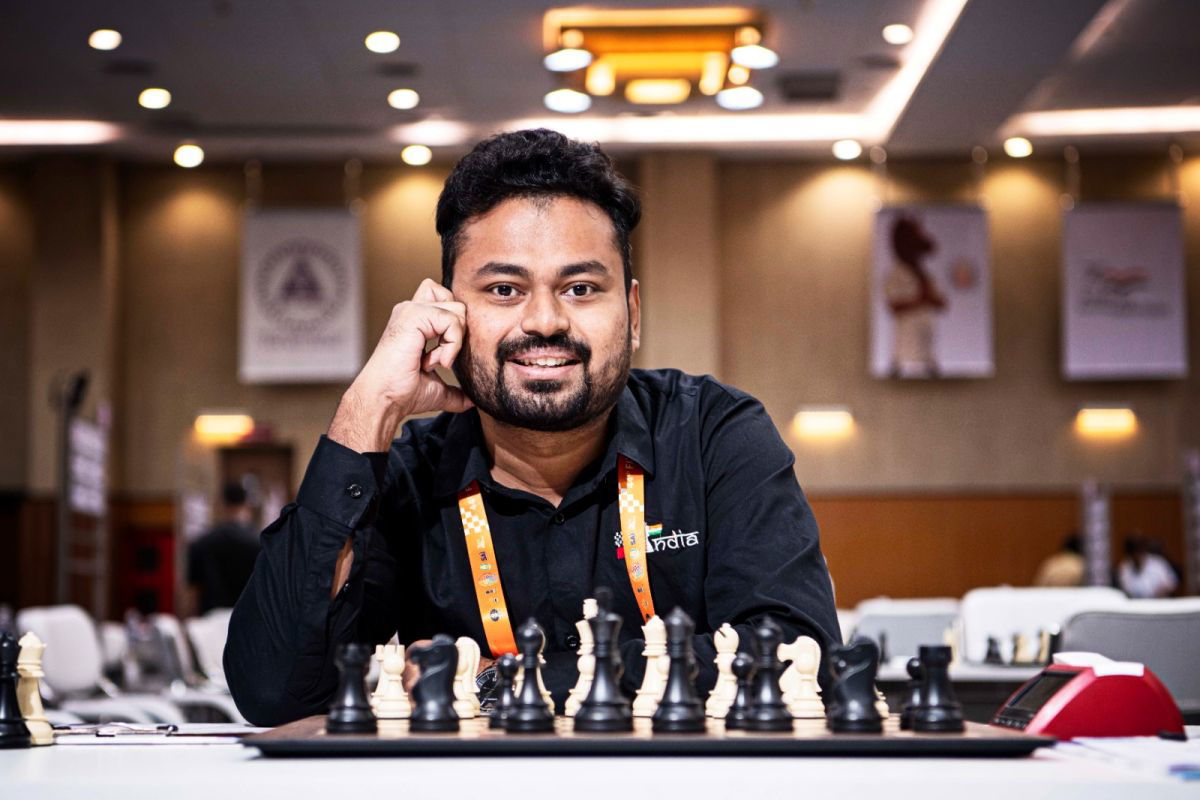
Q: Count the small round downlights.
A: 9